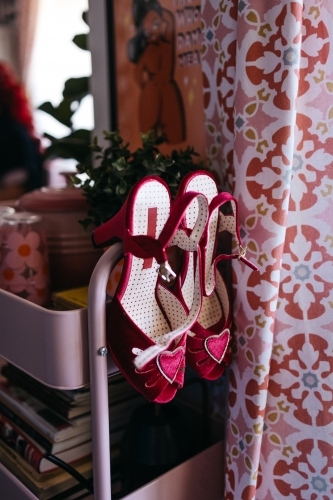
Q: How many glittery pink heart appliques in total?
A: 2